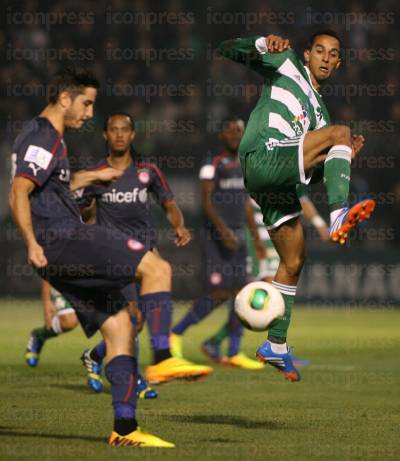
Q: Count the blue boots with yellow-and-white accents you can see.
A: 3